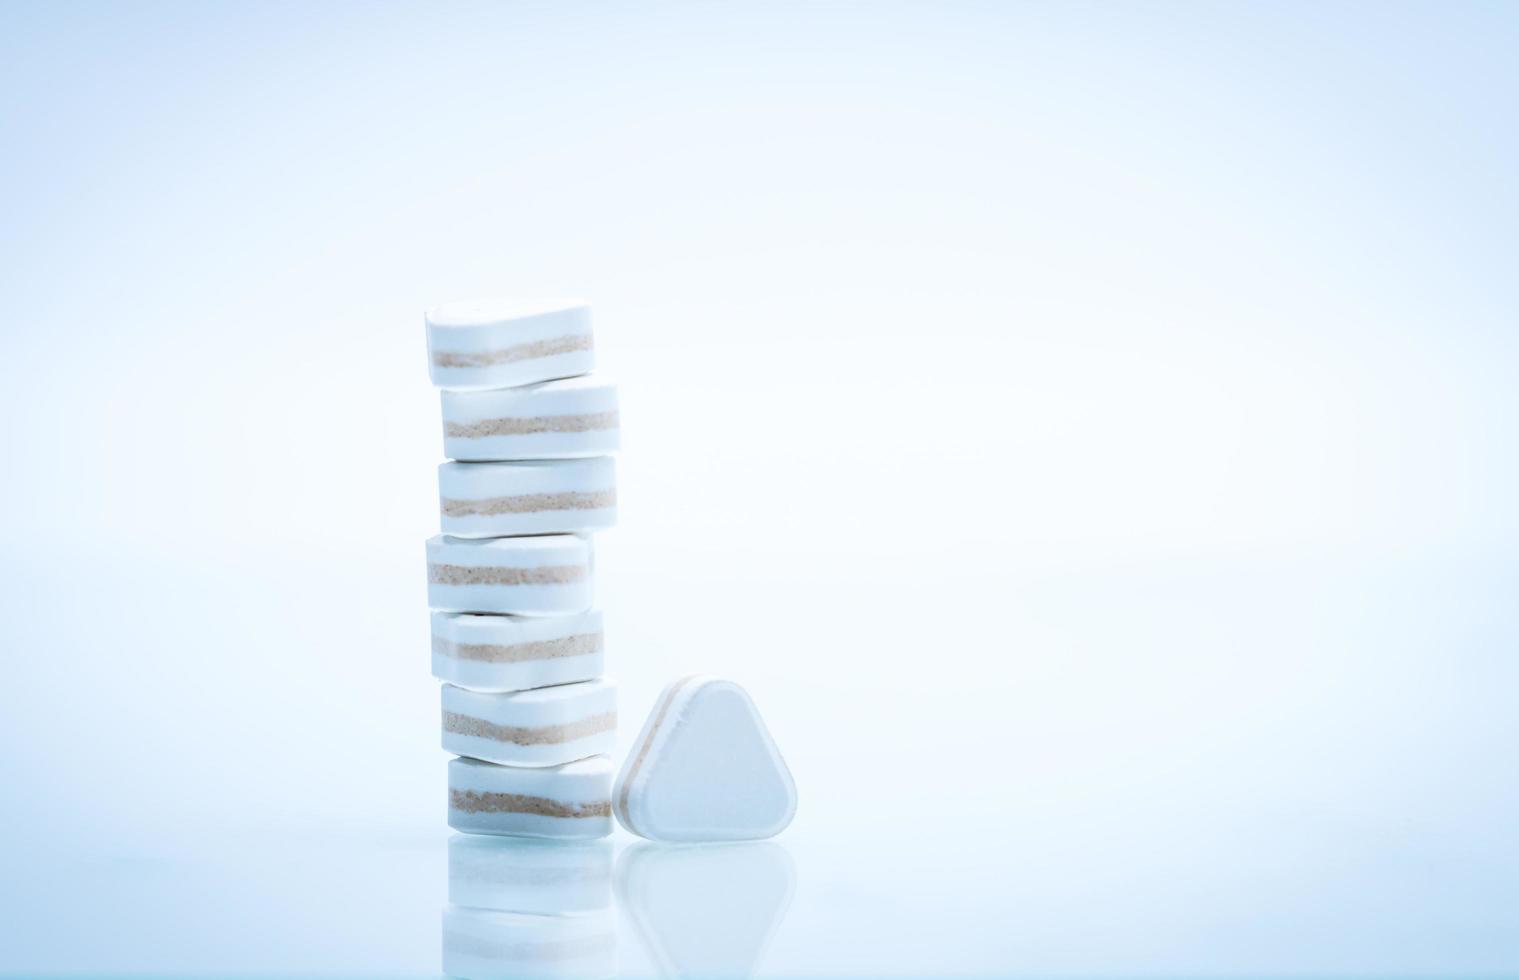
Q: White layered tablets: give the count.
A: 8